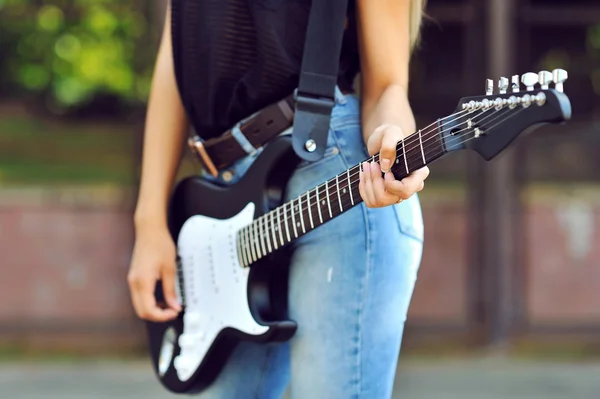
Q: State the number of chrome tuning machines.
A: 6